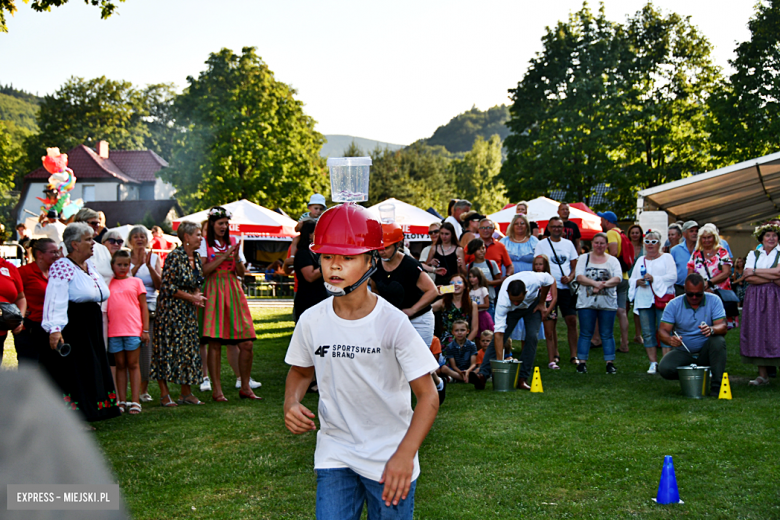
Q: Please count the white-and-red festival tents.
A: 3